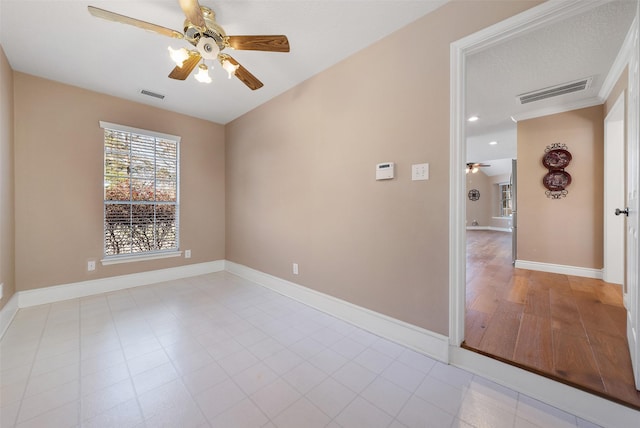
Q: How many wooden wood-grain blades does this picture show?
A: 5